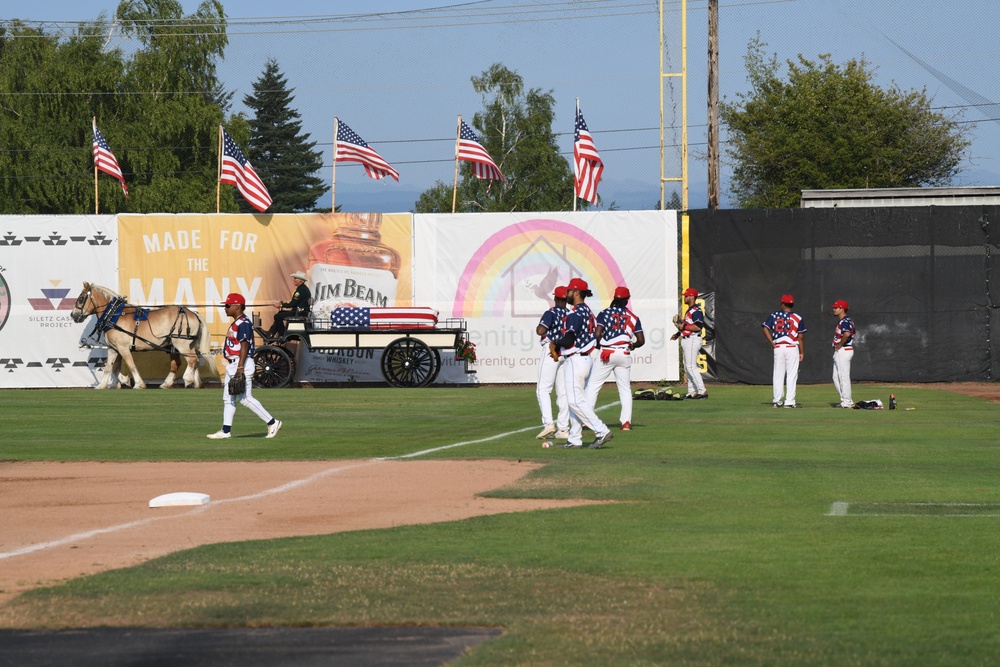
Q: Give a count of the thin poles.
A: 5